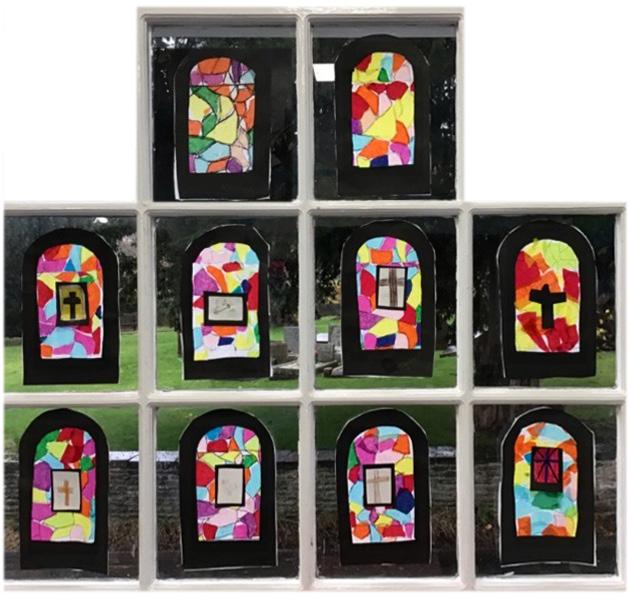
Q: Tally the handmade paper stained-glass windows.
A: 10